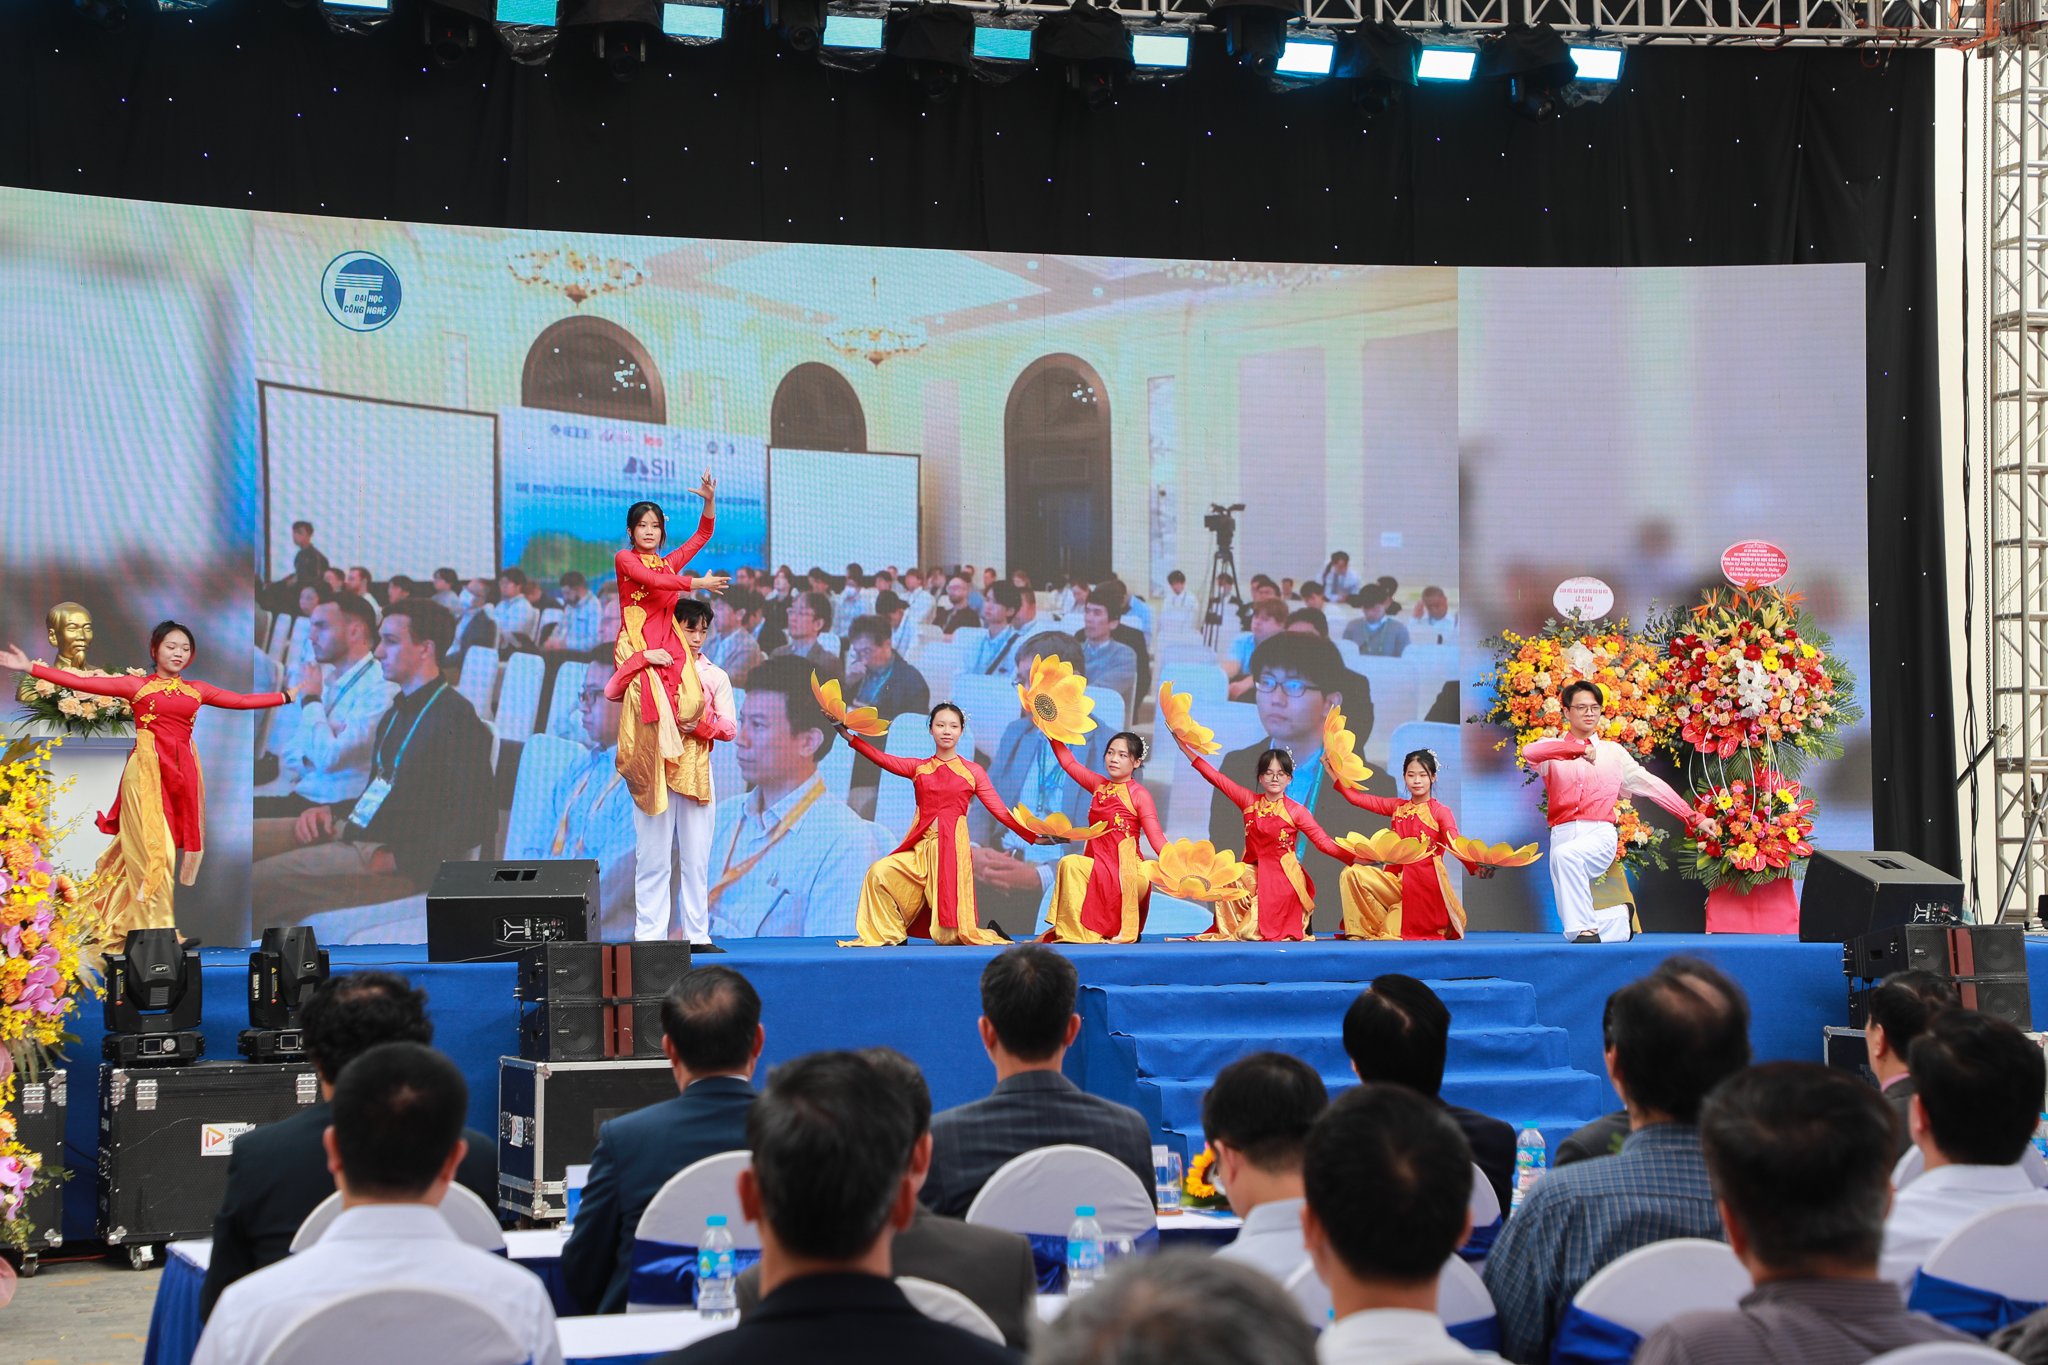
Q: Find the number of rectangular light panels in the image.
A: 9